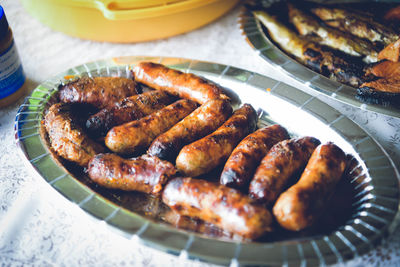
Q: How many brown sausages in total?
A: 12